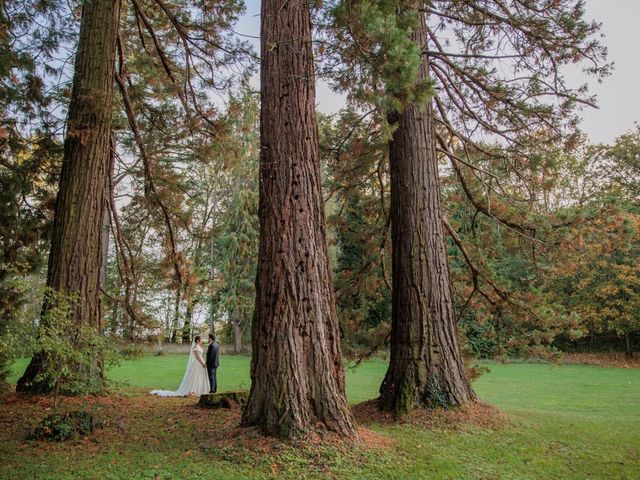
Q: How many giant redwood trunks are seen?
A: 3